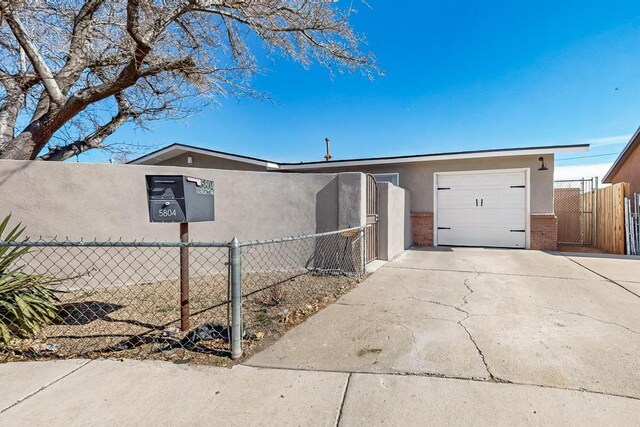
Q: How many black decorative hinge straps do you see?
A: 4